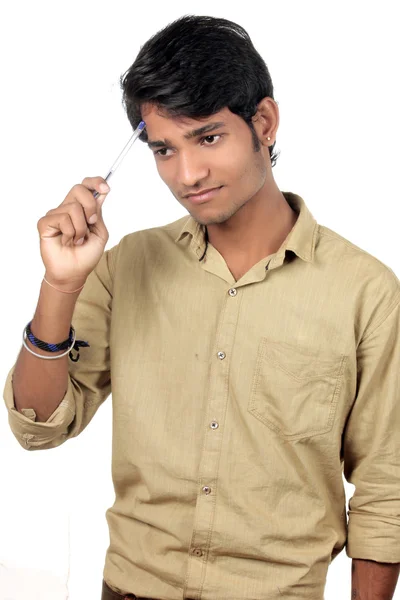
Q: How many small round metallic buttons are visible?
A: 5